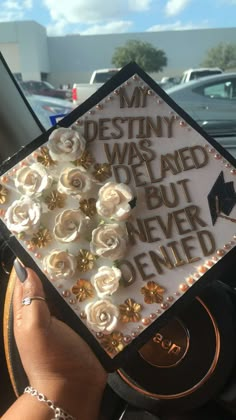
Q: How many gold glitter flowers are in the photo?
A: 12